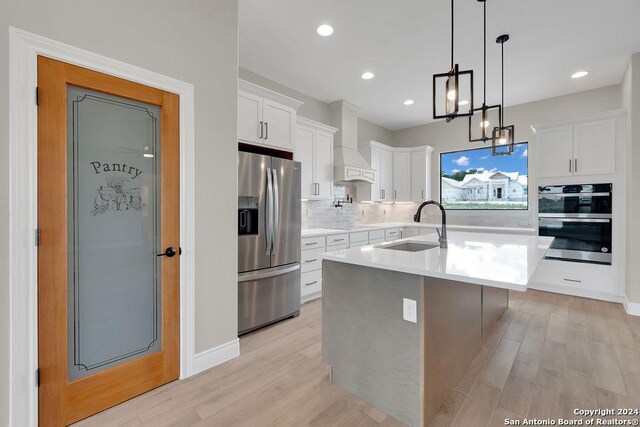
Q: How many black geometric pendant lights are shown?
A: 3